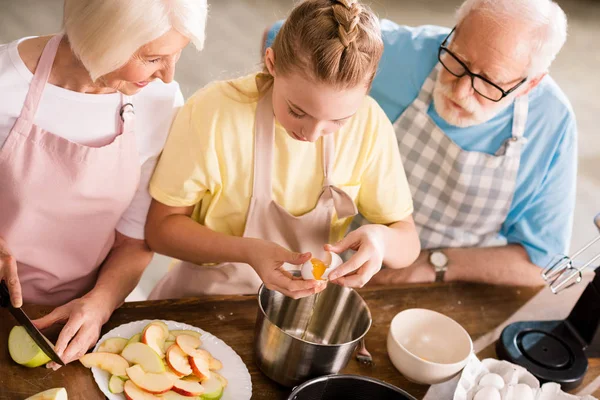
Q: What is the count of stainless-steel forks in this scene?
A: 1